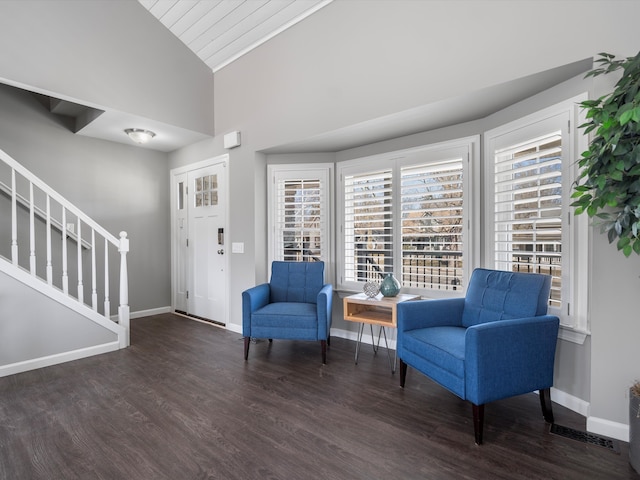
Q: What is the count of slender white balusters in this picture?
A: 7